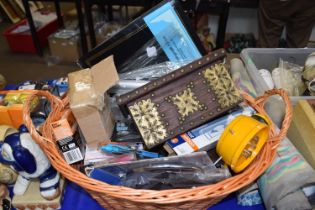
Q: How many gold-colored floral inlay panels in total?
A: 3